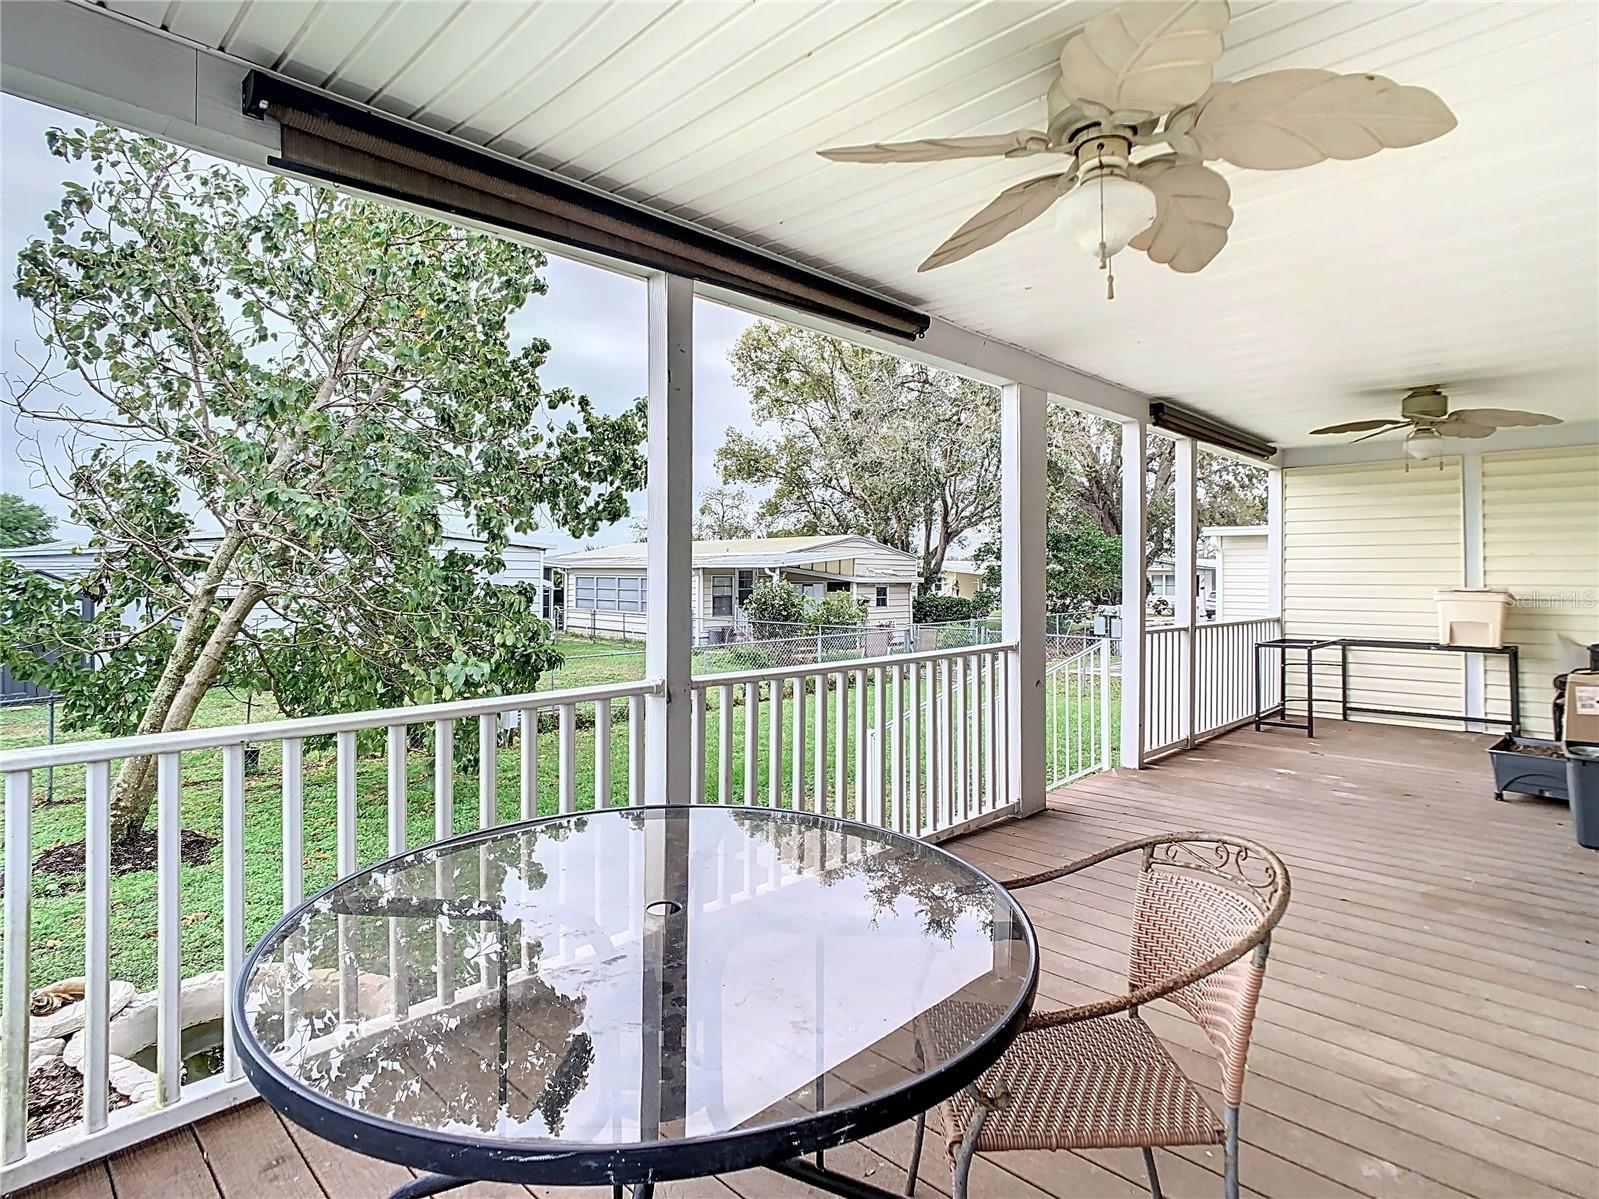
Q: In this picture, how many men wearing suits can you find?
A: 0